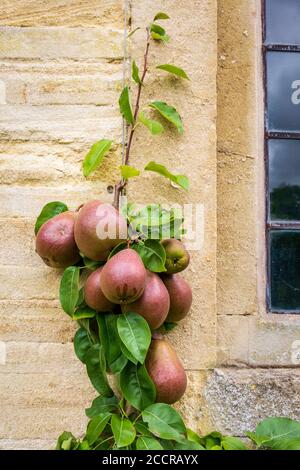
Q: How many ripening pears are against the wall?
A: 8